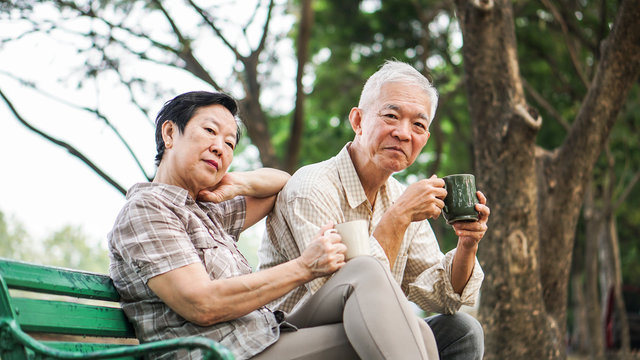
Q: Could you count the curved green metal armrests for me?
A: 1